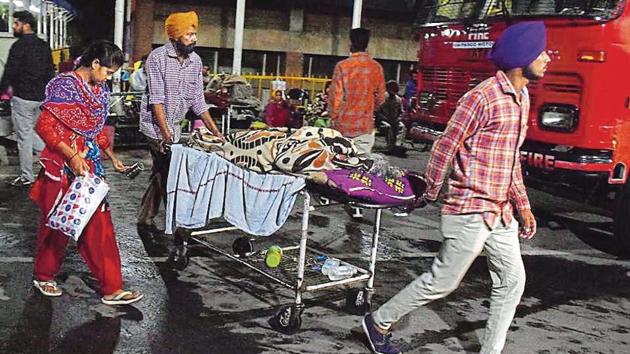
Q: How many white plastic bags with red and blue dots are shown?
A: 1